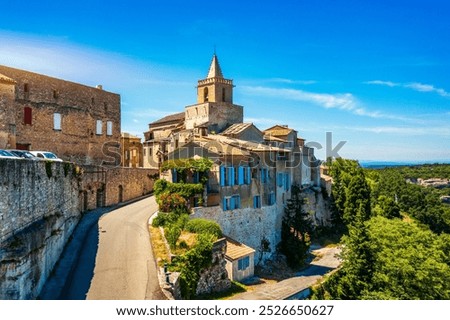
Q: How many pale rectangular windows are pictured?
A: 3